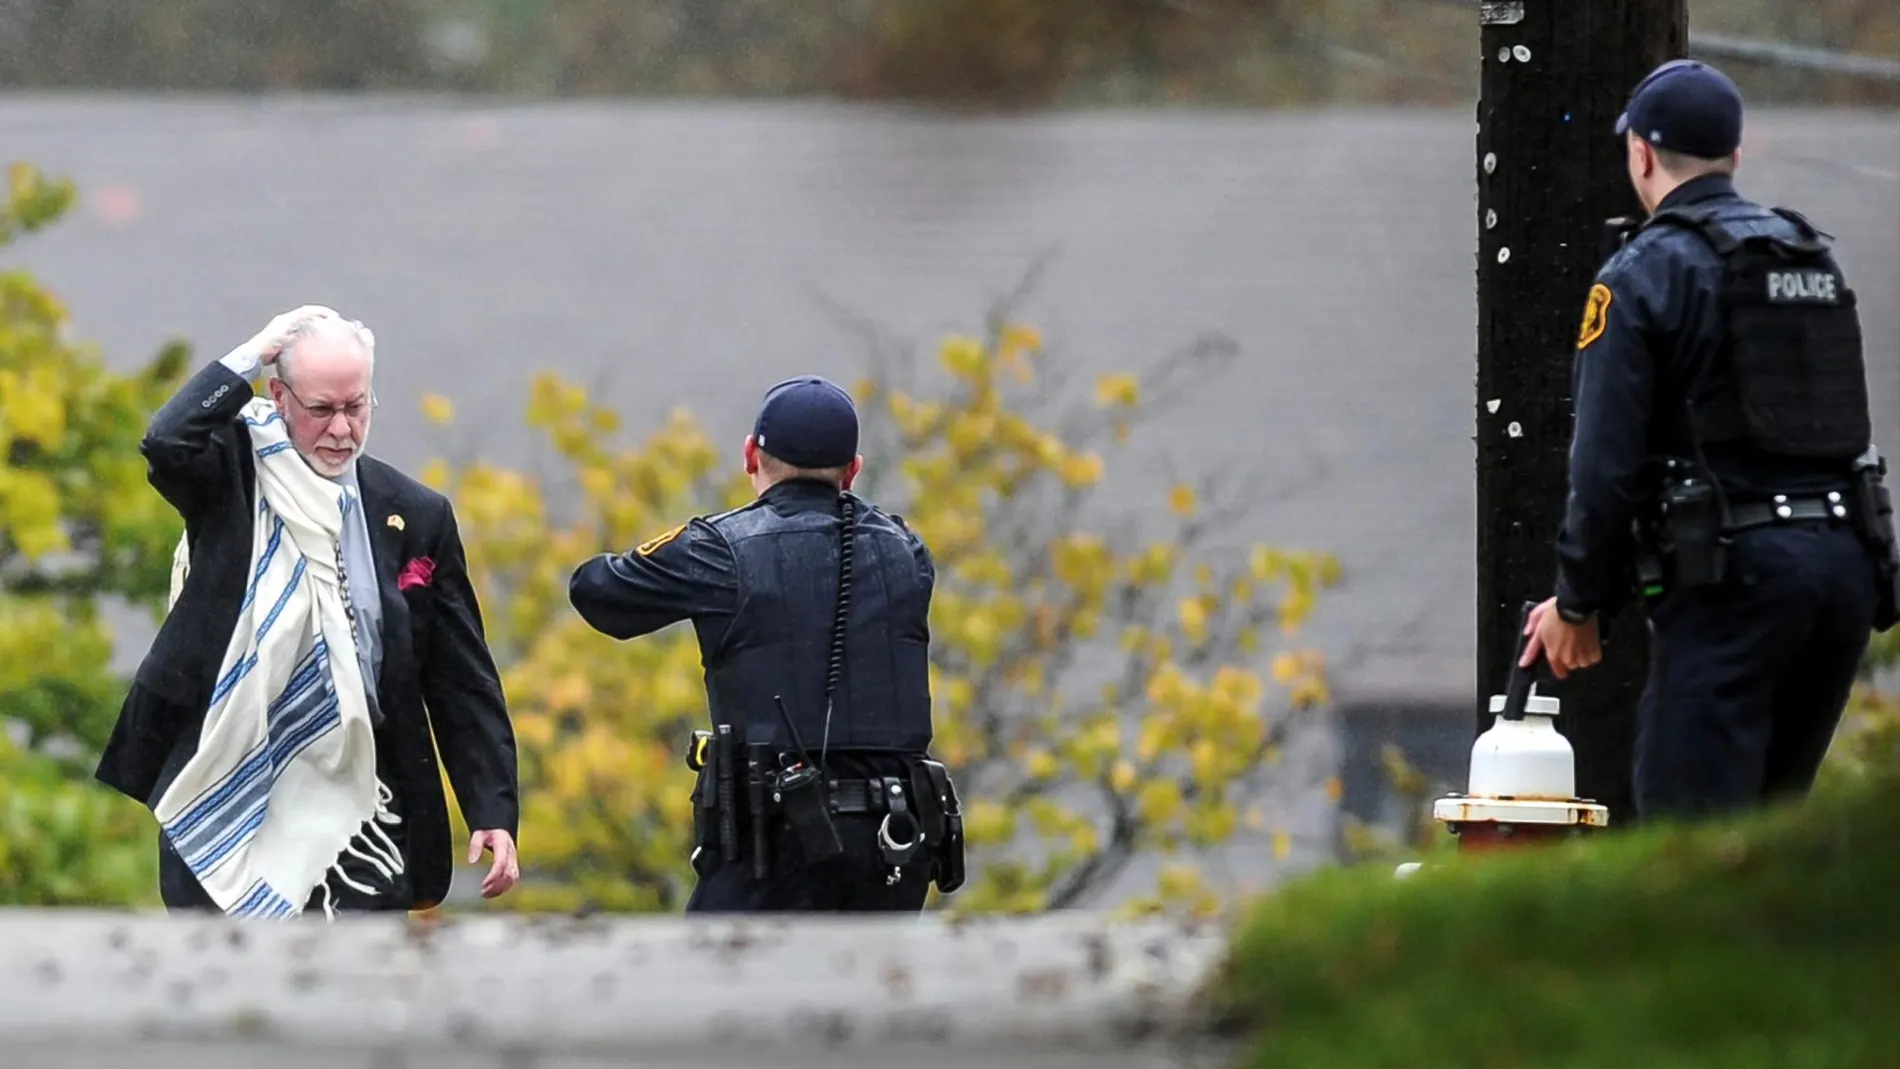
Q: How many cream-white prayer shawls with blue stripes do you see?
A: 1